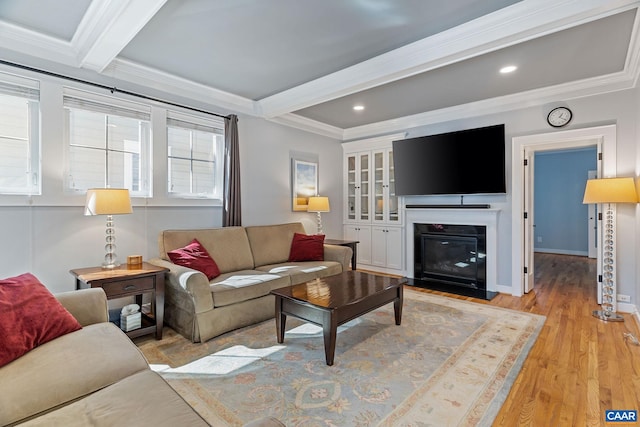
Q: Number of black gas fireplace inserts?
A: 1